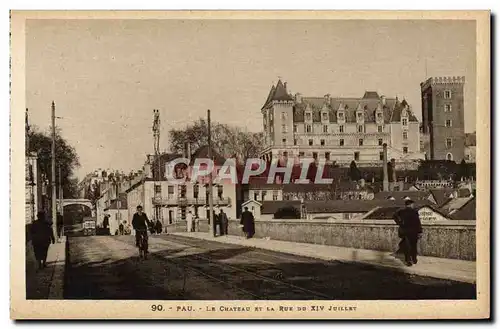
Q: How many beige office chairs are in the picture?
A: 0